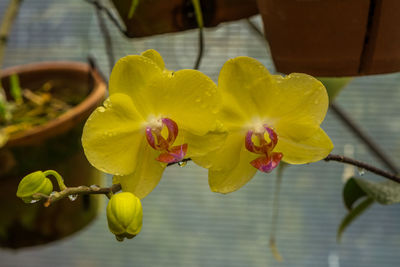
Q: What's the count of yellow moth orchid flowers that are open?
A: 2